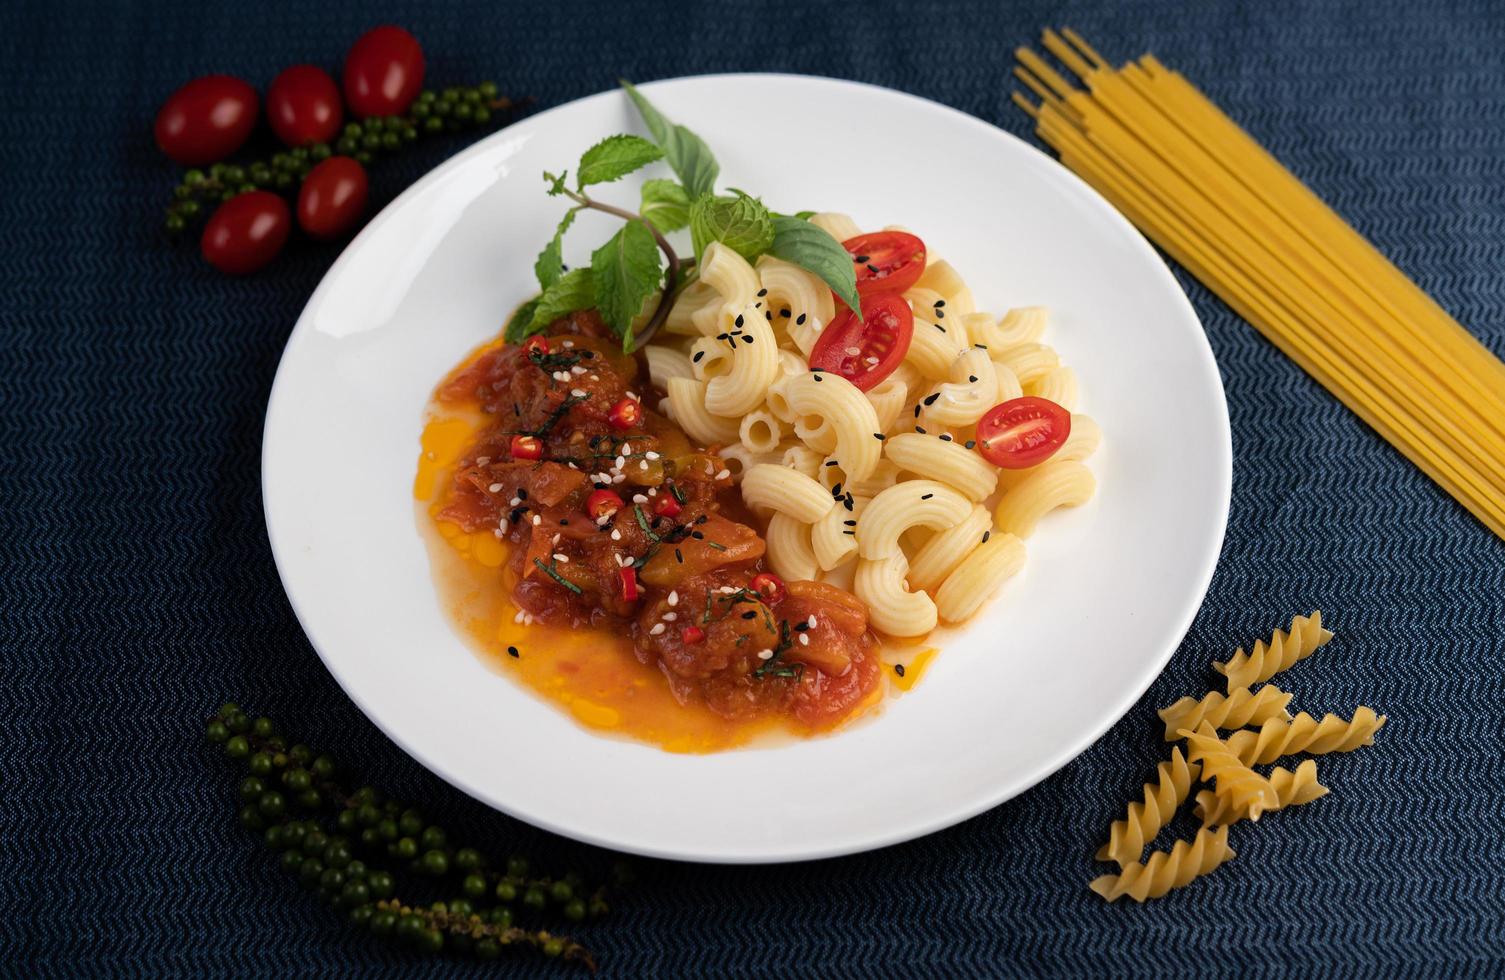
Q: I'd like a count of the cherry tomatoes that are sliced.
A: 3